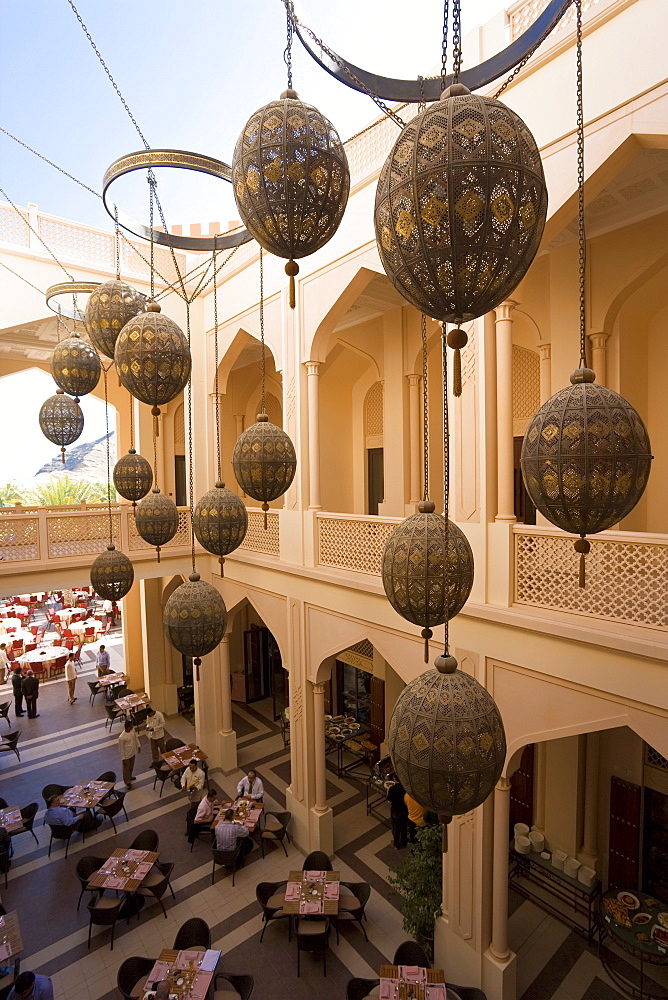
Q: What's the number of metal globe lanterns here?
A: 15